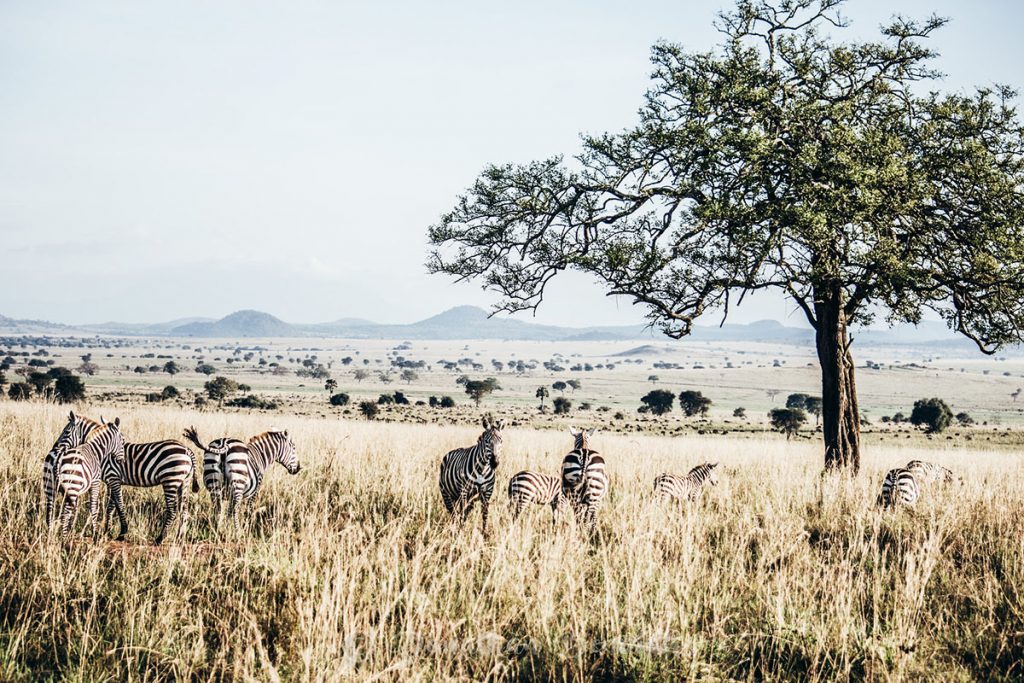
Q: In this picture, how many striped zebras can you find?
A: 9